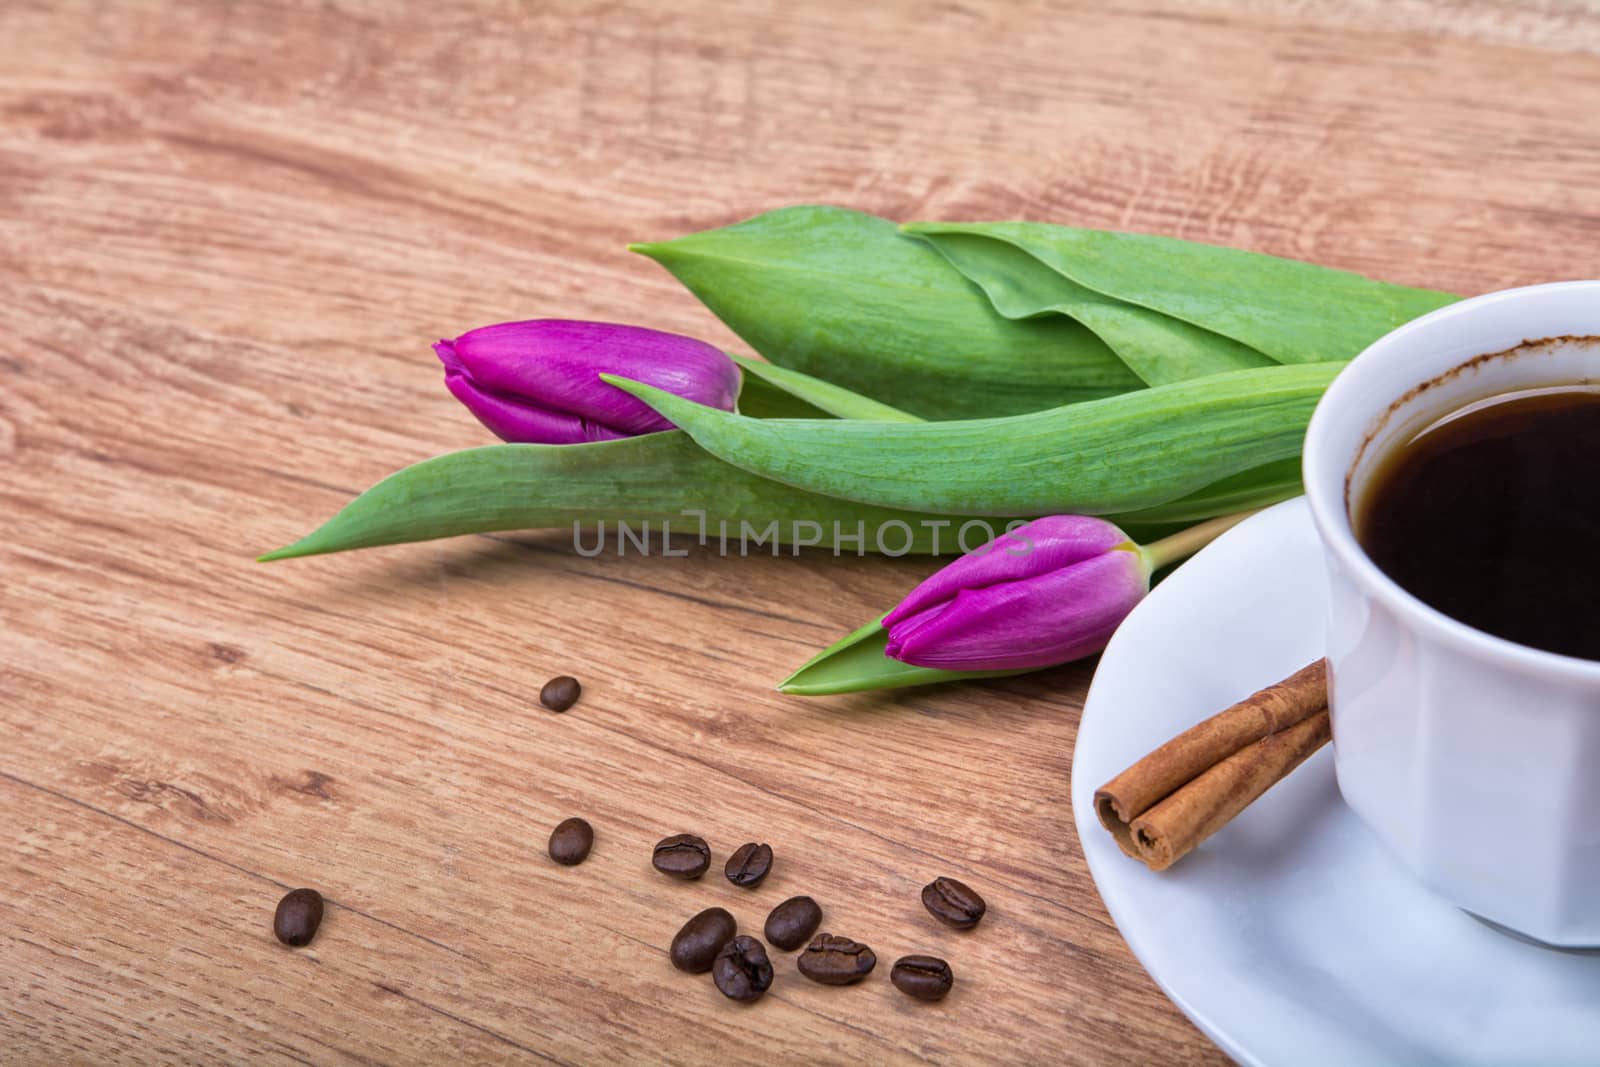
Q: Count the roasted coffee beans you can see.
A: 11